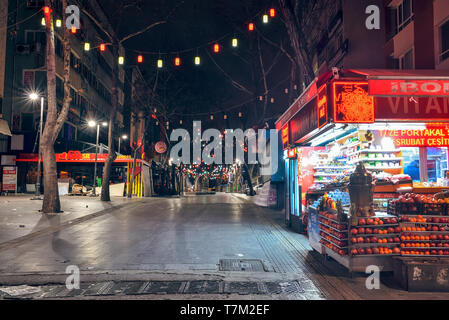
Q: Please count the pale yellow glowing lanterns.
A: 8